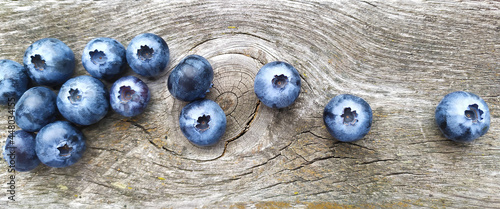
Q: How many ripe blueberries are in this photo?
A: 14